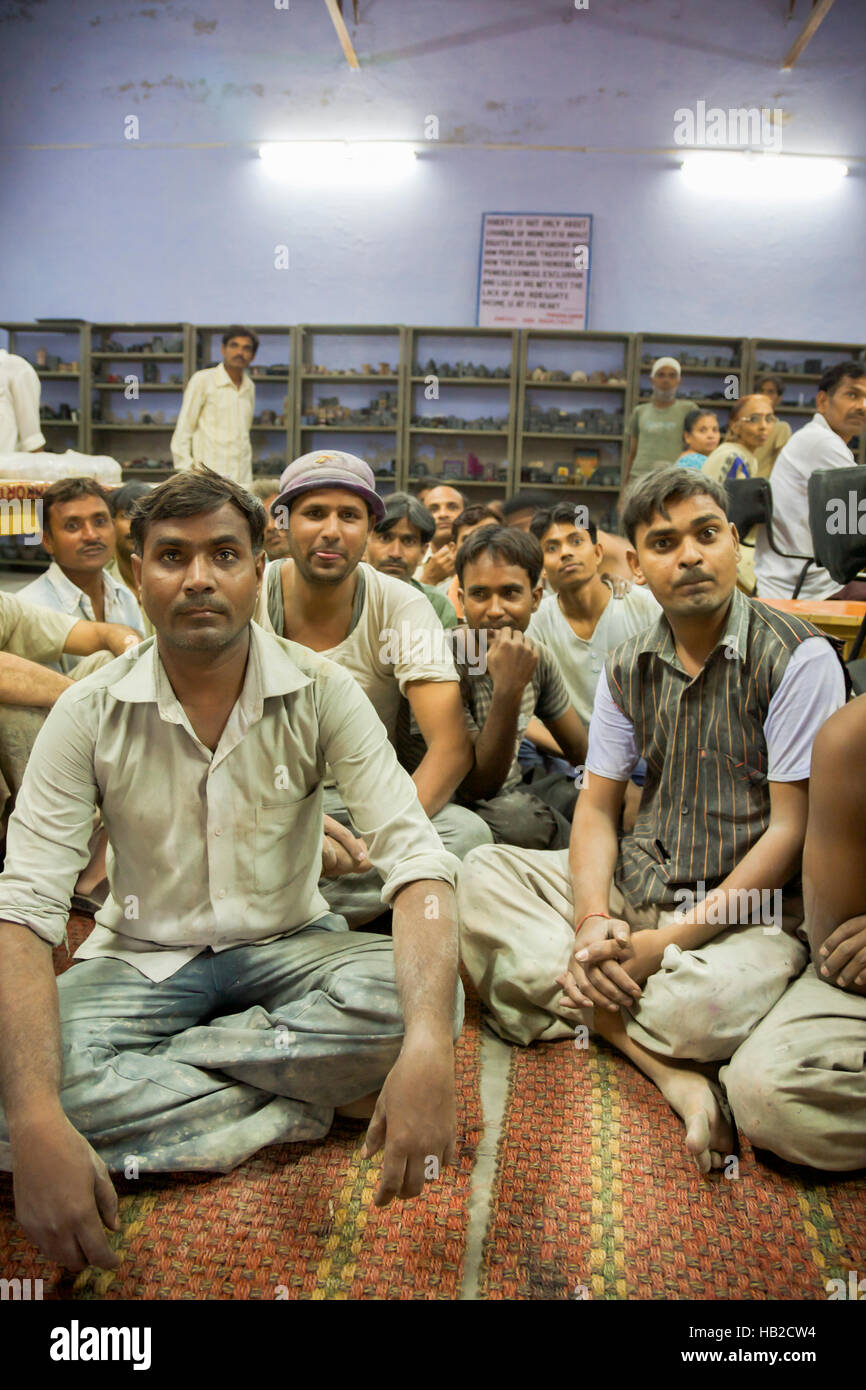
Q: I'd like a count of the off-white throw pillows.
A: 0